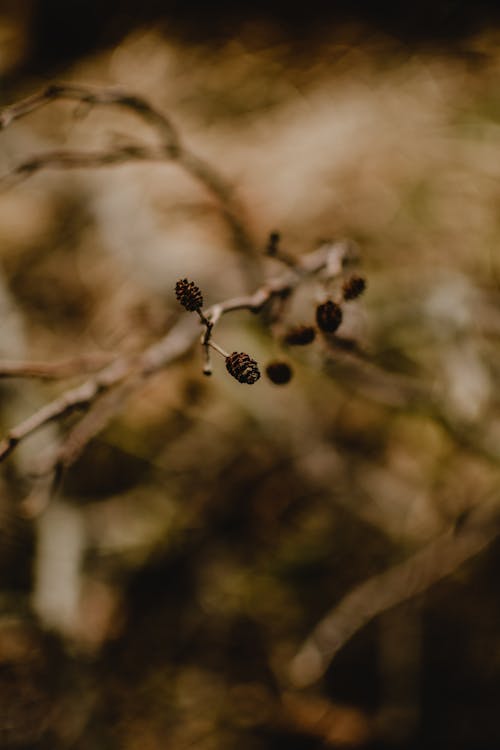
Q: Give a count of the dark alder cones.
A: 6